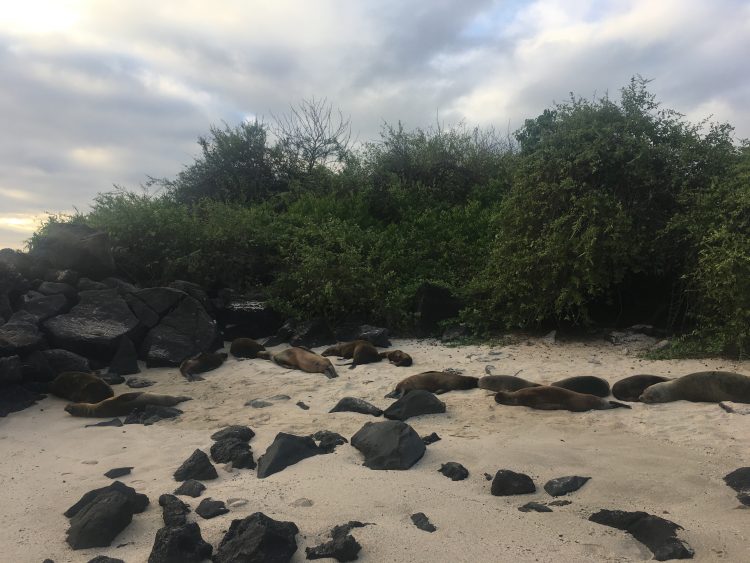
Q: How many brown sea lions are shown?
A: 13